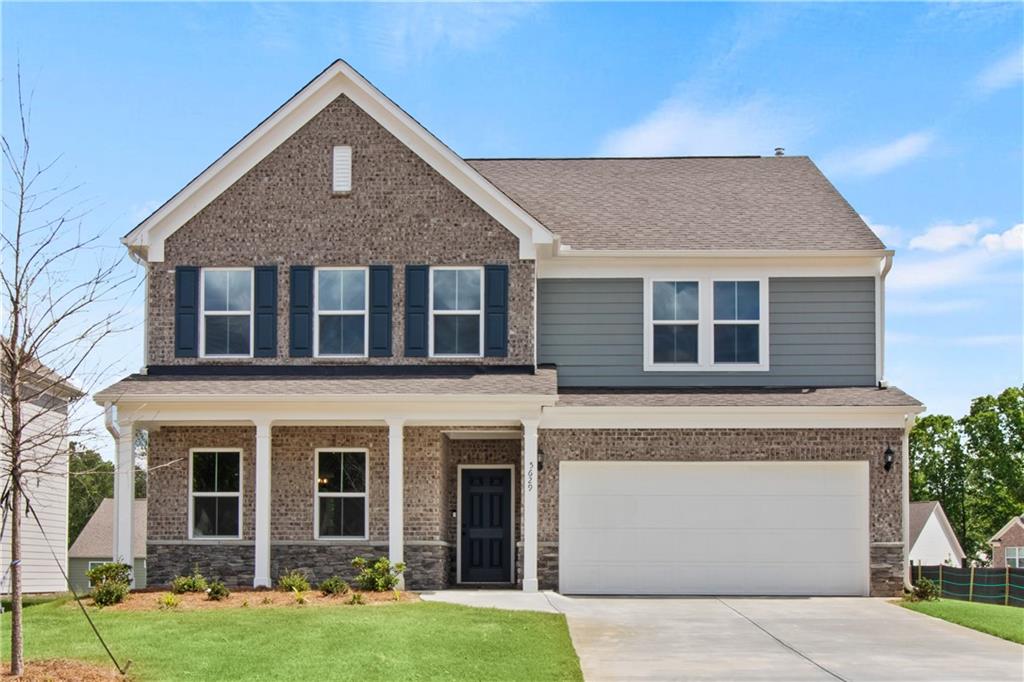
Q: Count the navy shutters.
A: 6